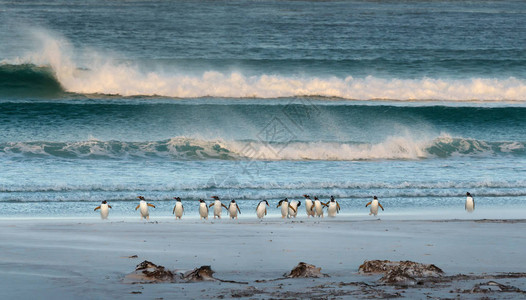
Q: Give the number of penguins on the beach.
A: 14